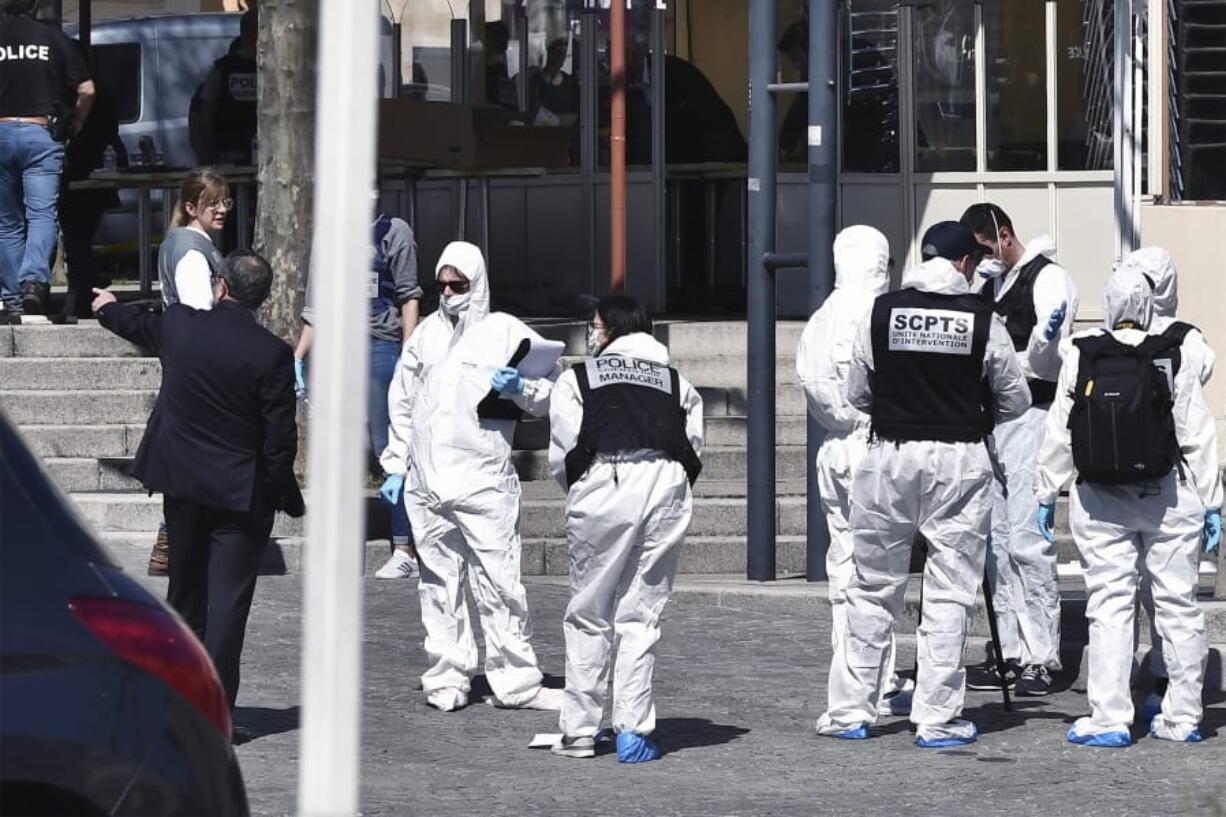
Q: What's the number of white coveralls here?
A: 7